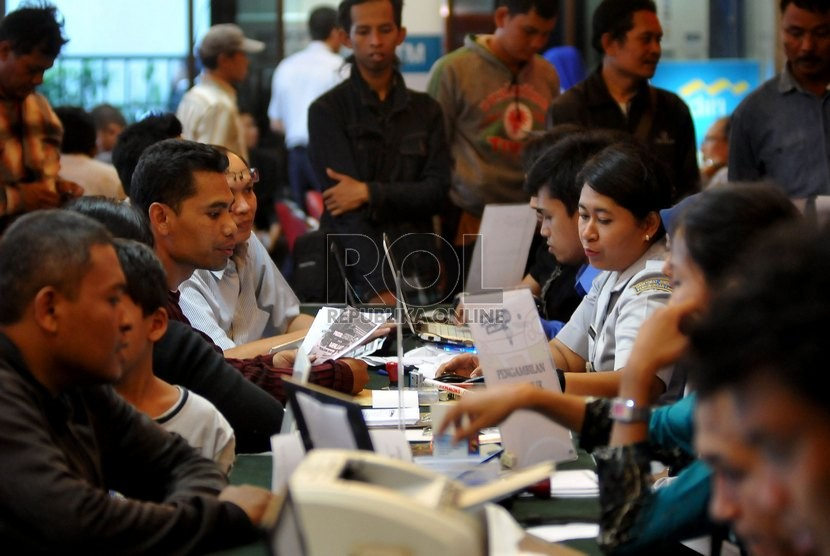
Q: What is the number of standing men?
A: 7